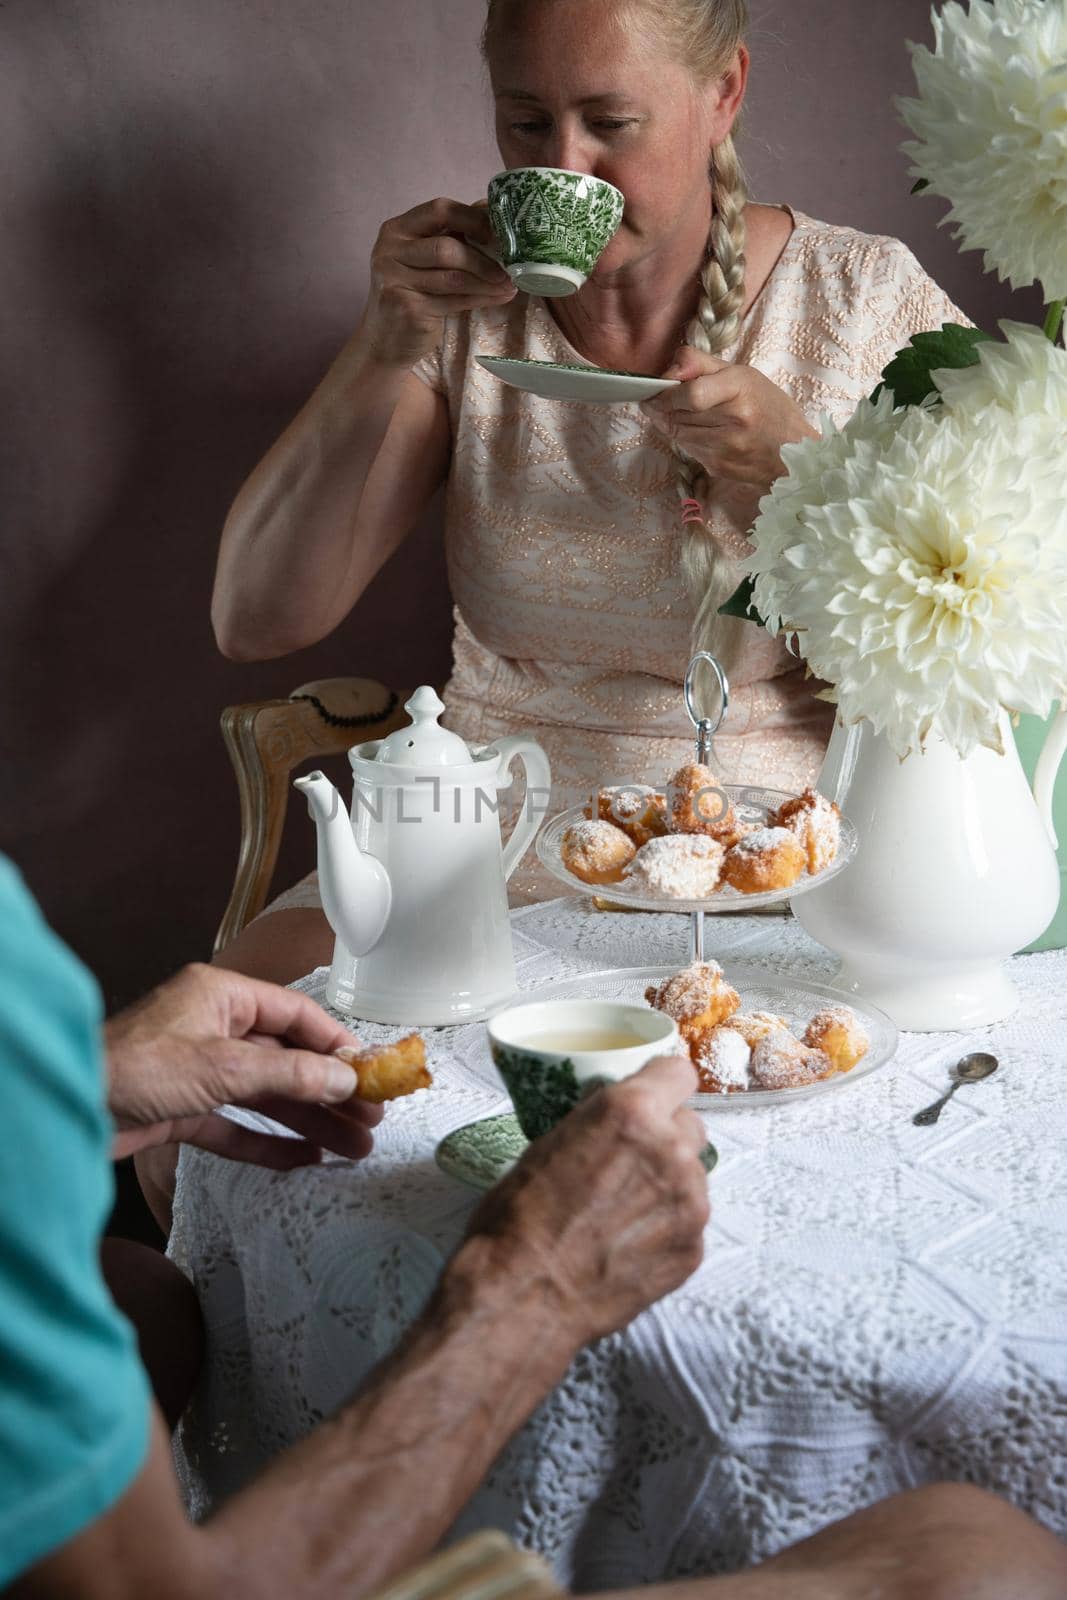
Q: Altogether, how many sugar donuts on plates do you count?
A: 12